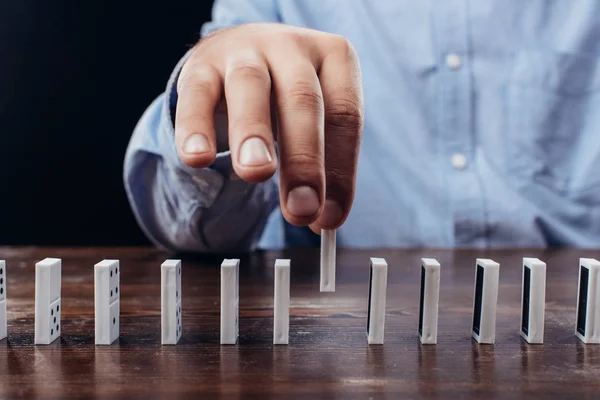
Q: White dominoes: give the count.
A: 12